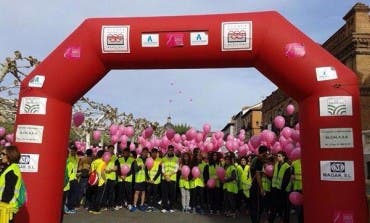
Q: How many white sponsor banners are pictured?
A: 12